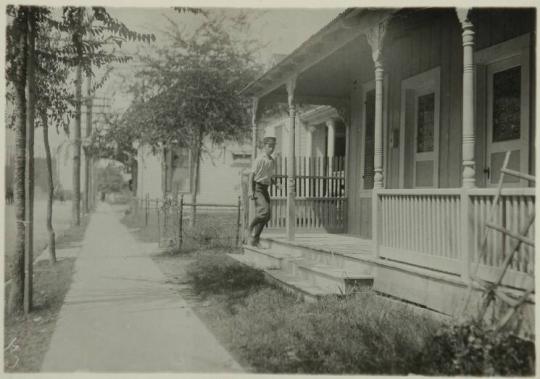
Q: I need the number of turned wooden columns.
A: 4